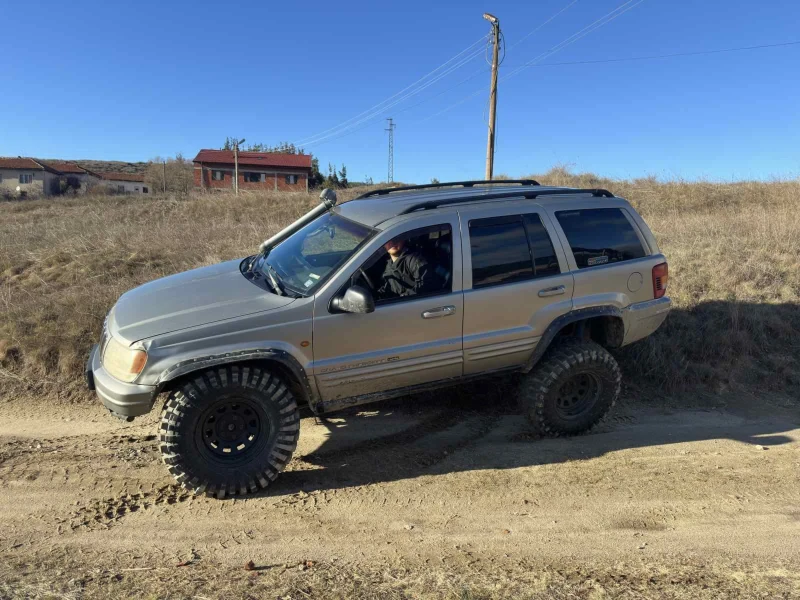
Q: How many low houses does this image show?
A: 4